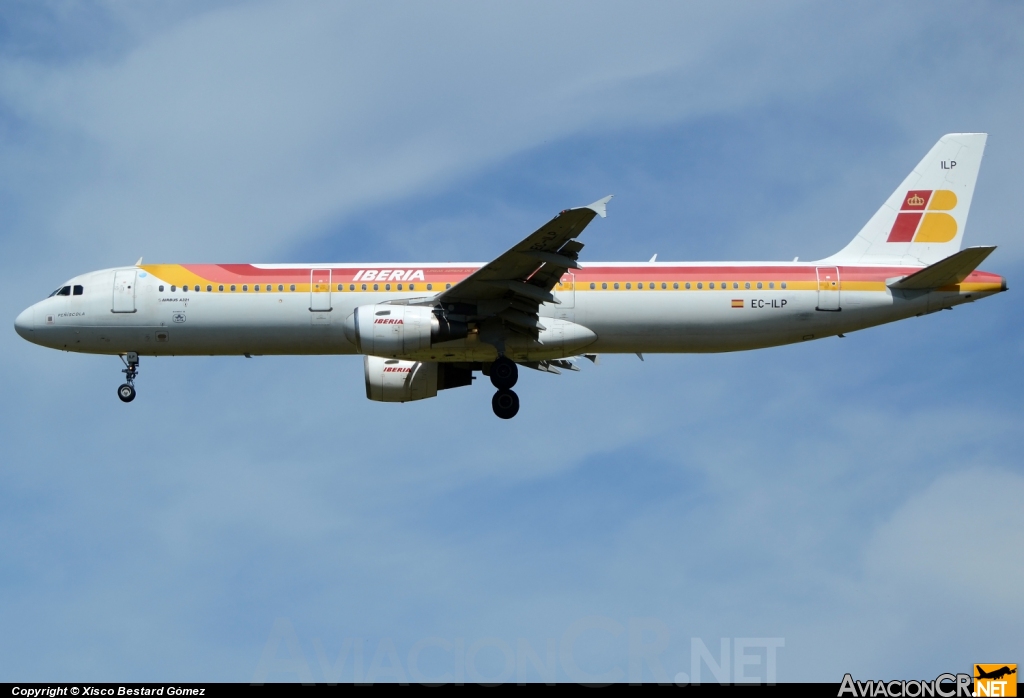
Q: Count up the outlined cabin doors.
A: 4